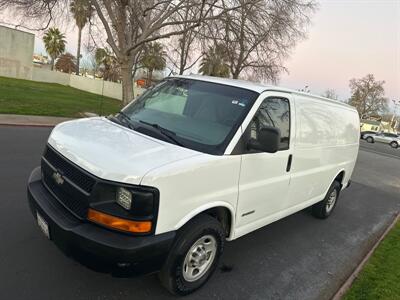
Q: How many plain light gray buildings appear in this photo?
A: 1